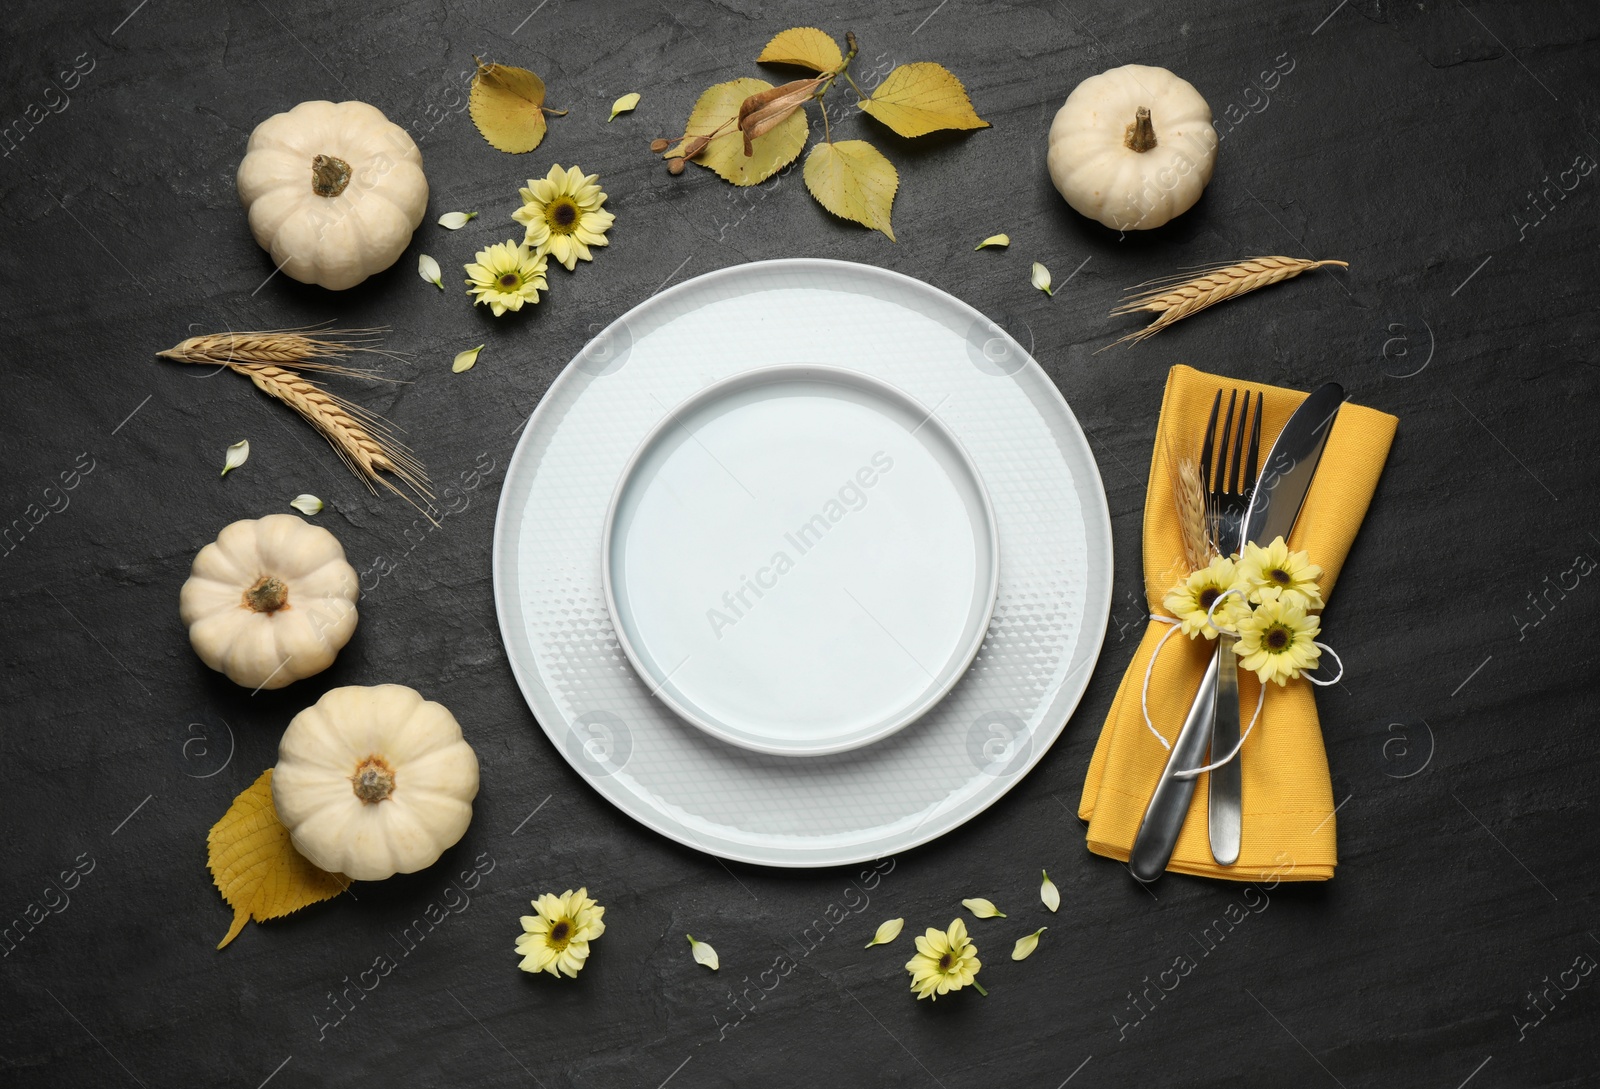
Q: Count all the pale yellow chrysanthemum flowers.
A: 7